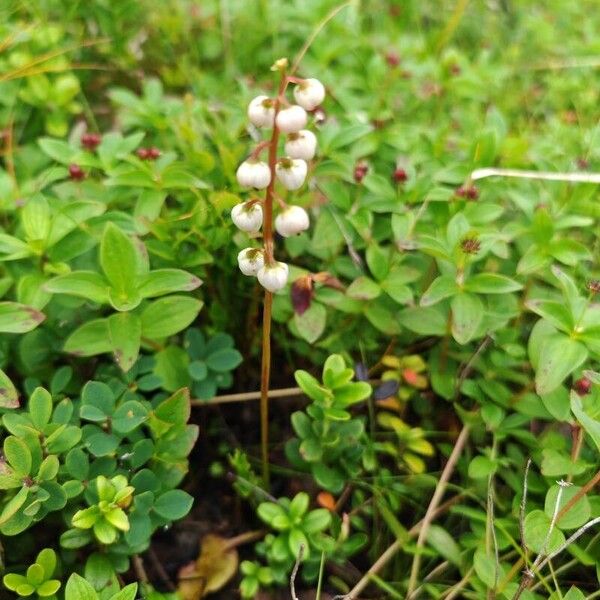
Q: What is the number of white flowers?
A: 10